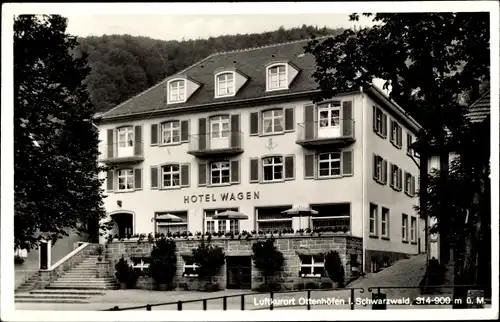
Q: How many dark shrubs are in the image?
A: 5